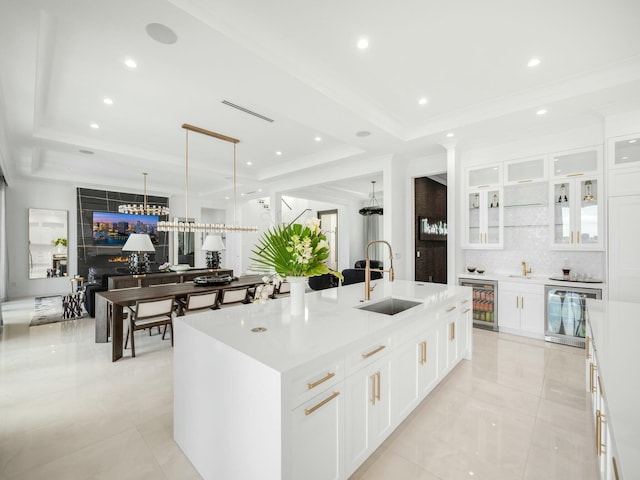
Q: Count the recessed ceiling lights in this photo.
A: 14